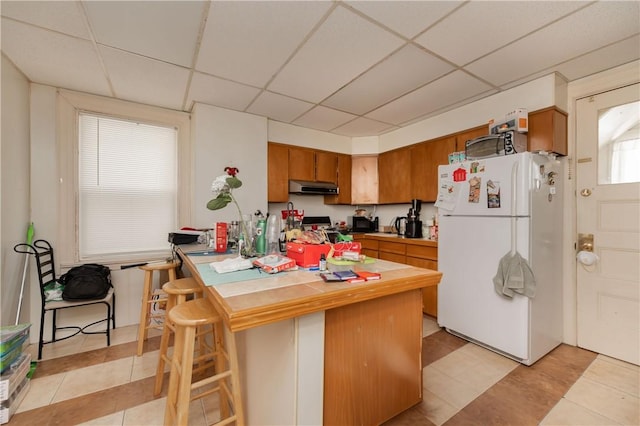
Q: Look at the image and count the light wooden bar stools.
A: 3